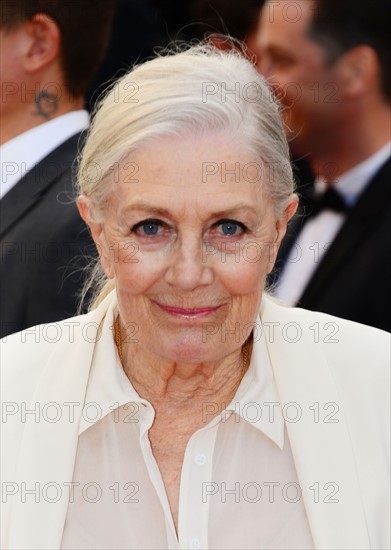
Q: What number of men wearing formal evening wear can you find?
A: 2